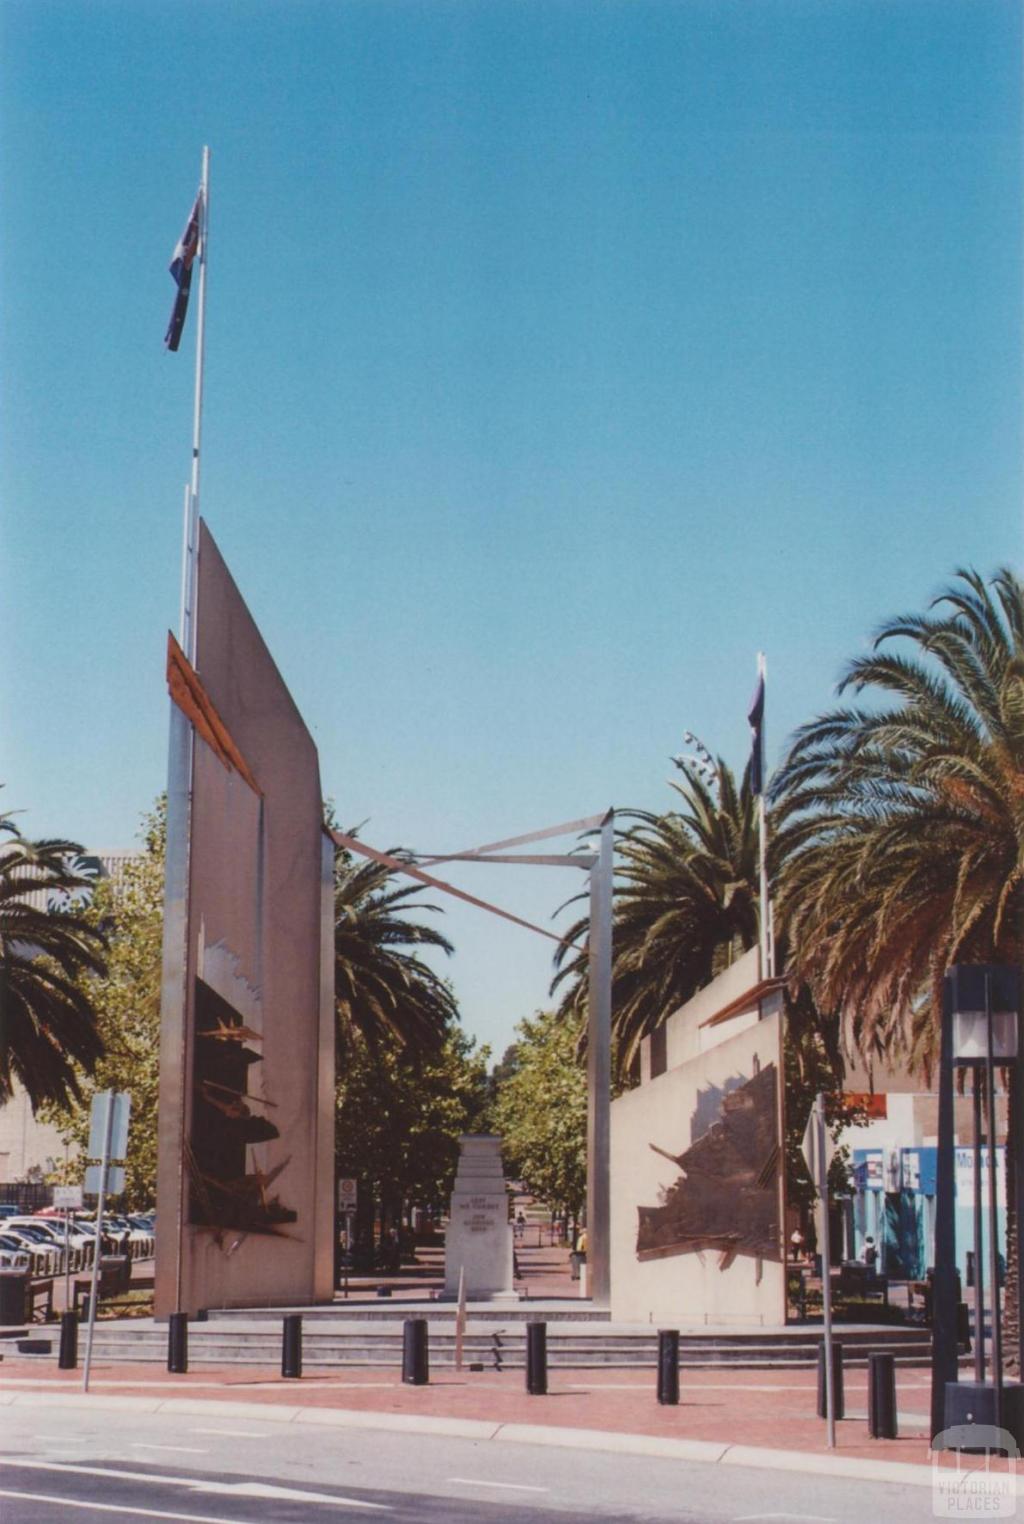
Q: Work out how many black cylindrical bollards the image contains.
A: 8